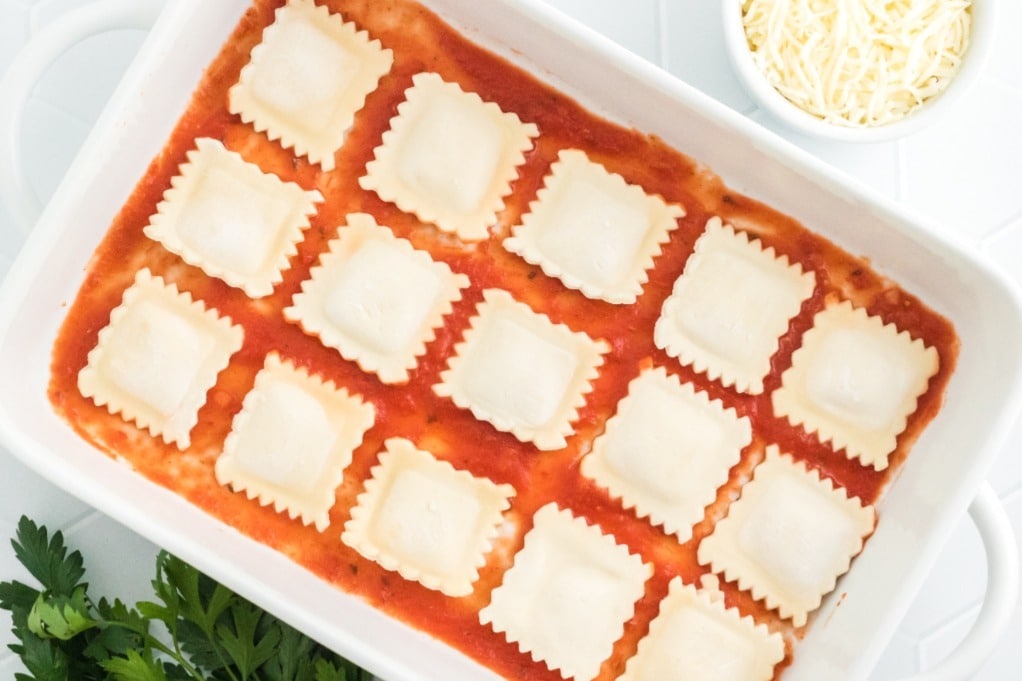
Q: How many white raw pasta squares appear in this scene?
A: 15